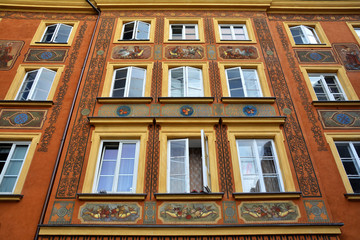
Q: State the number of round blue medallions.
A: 7